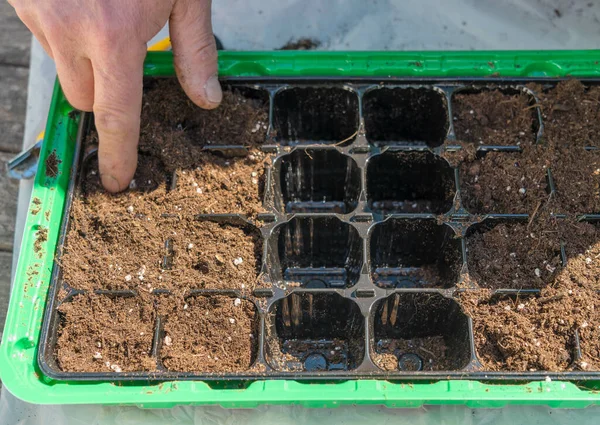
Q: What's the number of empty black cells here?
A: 8